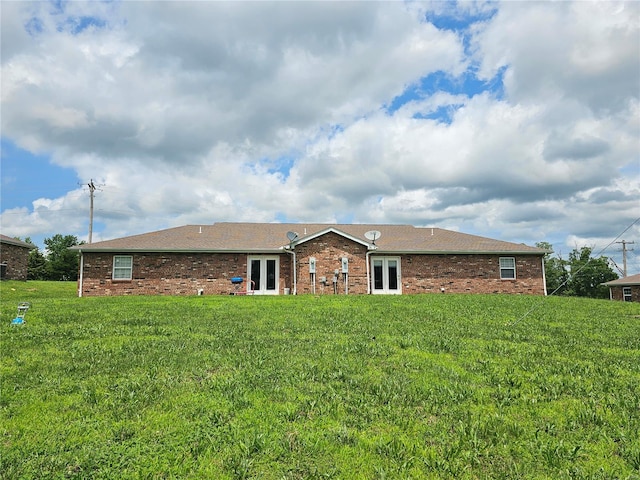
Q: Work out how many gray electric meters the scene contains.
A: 2